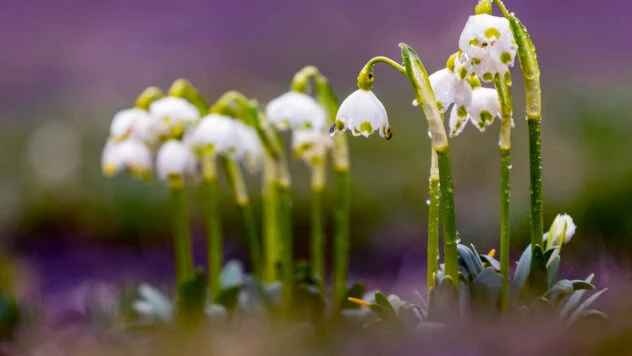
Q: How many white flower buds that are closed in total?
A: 1